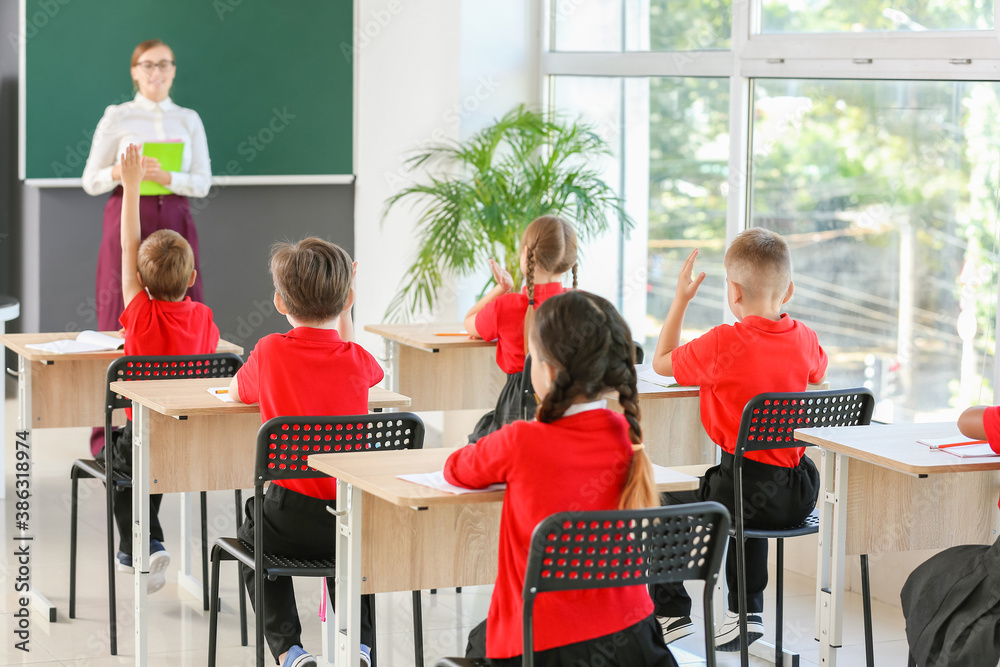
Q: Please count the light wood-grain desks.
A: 6